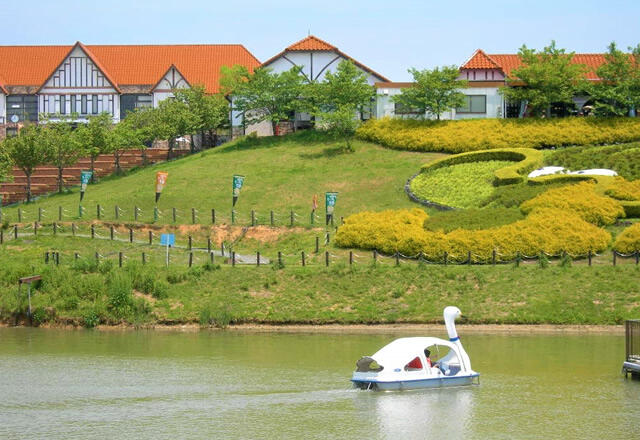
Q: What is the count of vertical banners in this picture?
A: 5